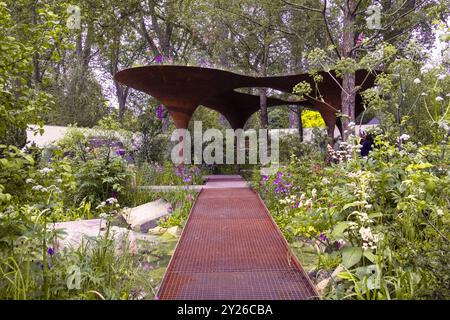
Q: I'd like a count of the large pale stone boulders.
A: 2